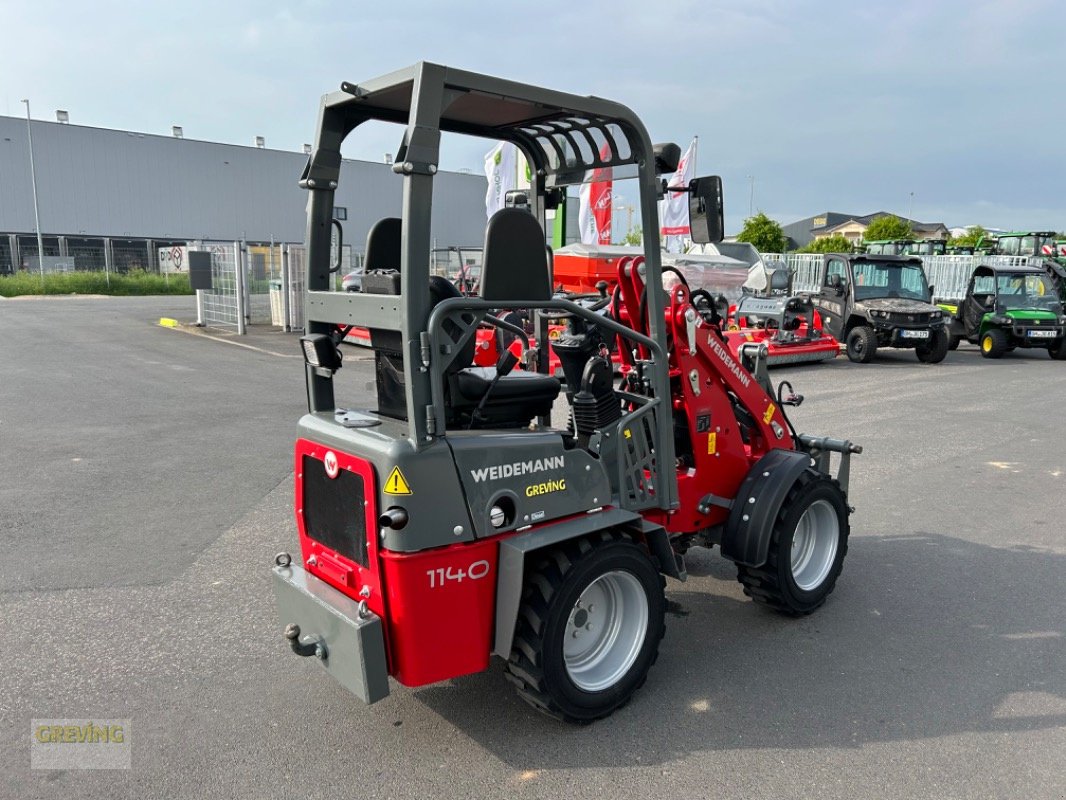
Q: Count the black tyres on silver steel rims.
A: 2